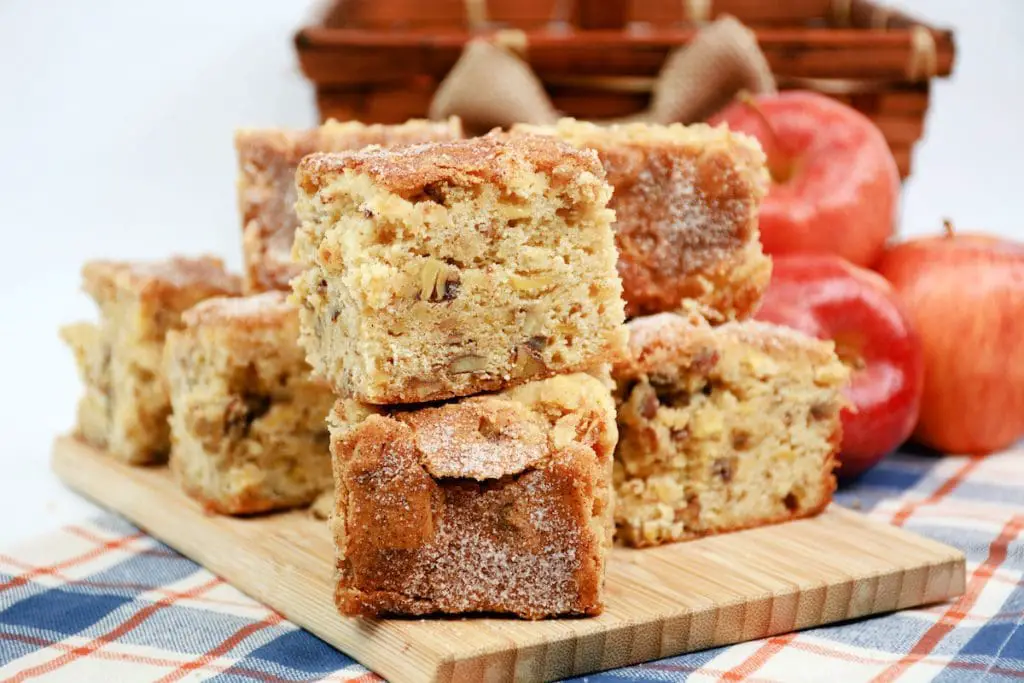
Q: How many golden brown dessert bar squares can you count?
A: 7